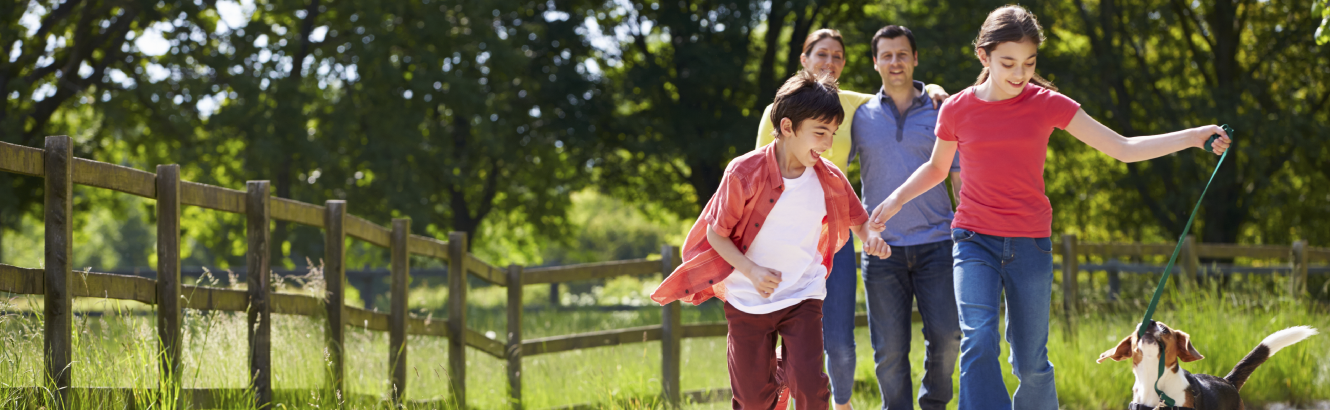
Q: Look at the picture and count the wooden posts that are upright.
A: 11